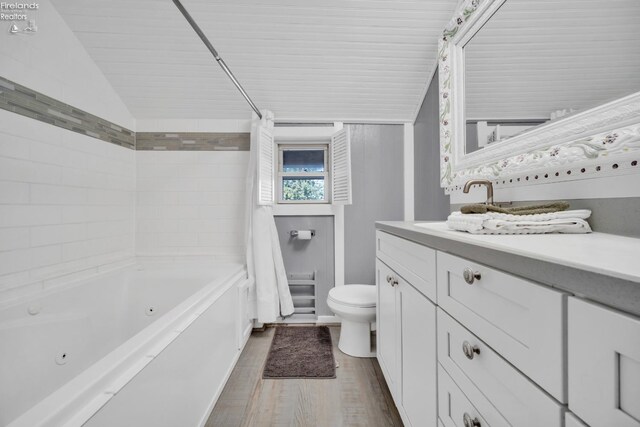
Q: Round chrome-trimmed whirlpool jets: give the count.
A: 2